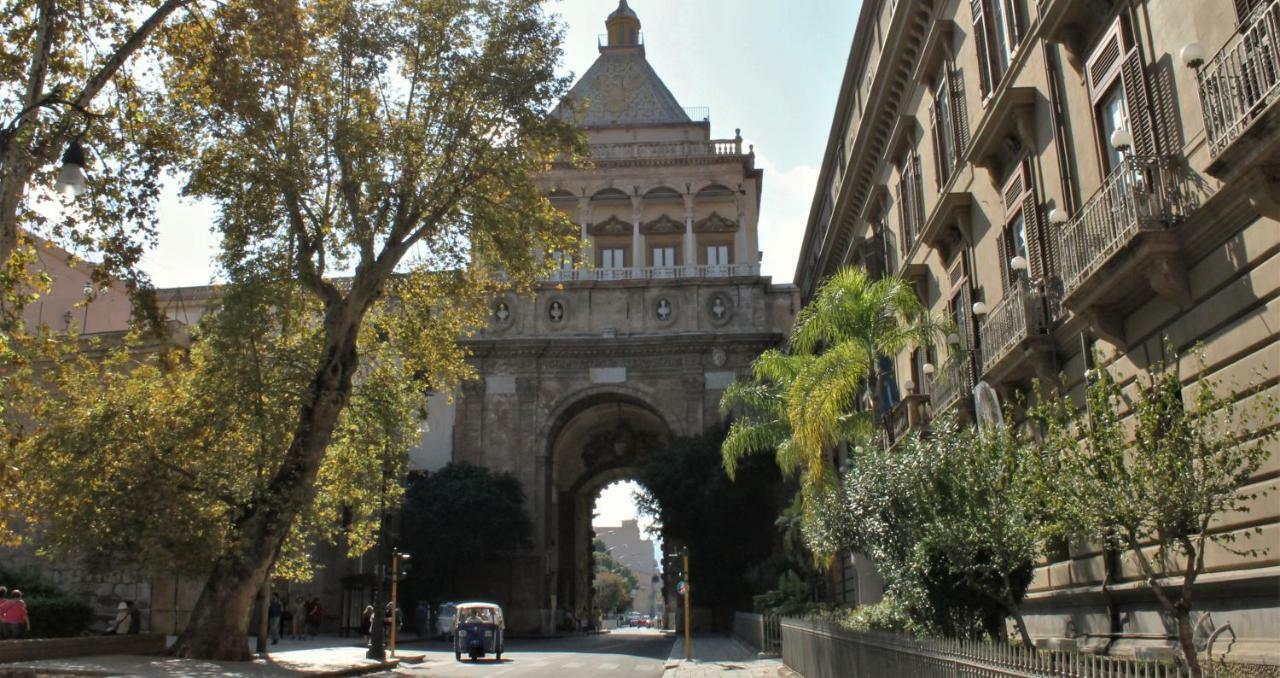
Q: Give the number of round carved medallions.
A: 4